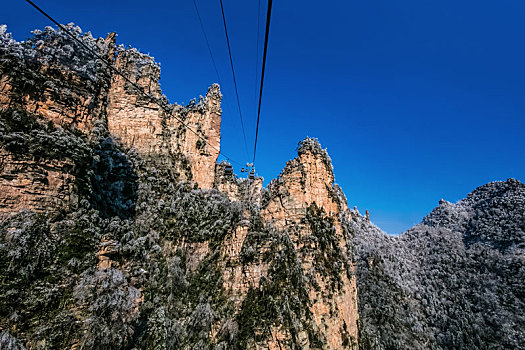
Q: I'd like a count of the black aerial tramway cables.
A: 5